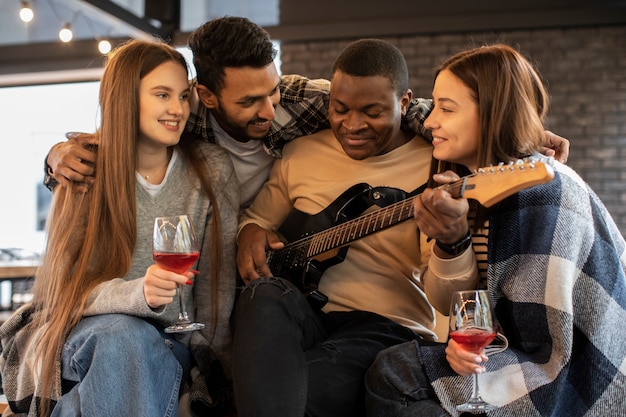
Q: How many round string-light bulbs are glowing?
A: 3